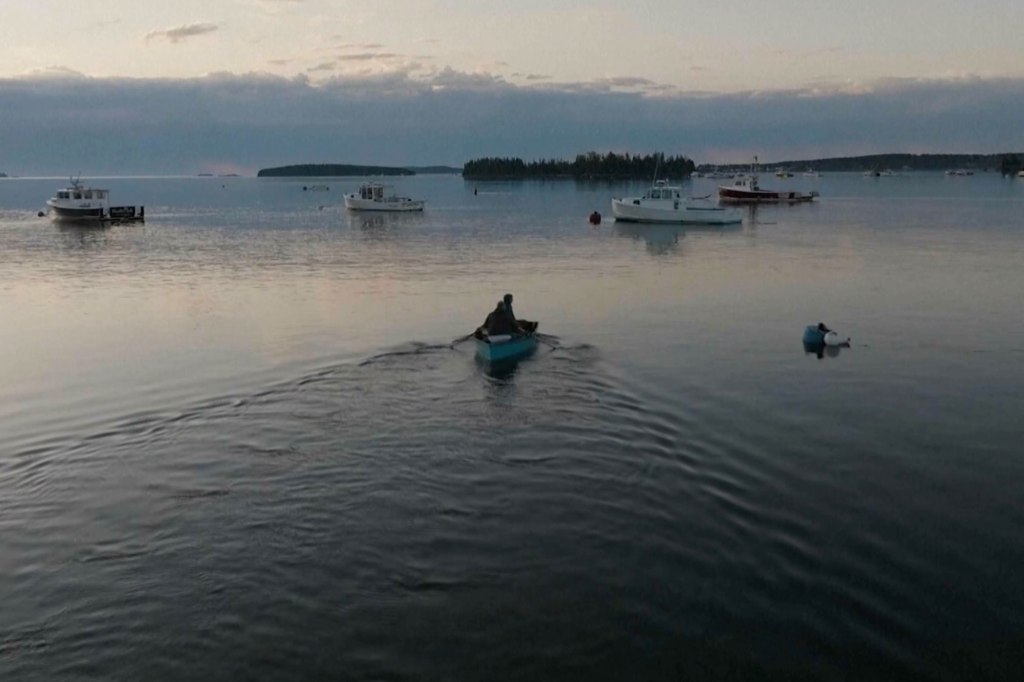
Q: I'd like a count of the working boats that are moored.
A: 4